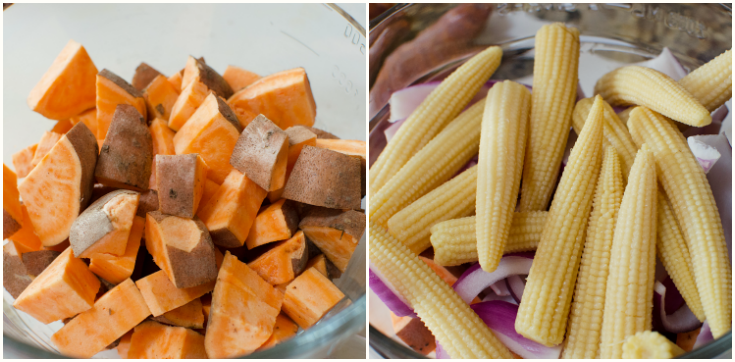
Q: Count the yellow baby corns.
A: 15